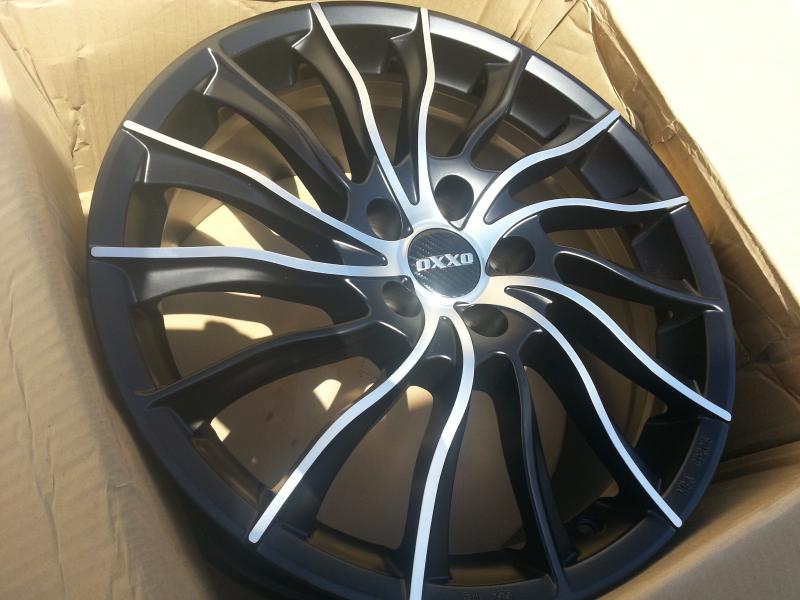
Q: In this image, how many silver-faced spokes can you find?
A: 10